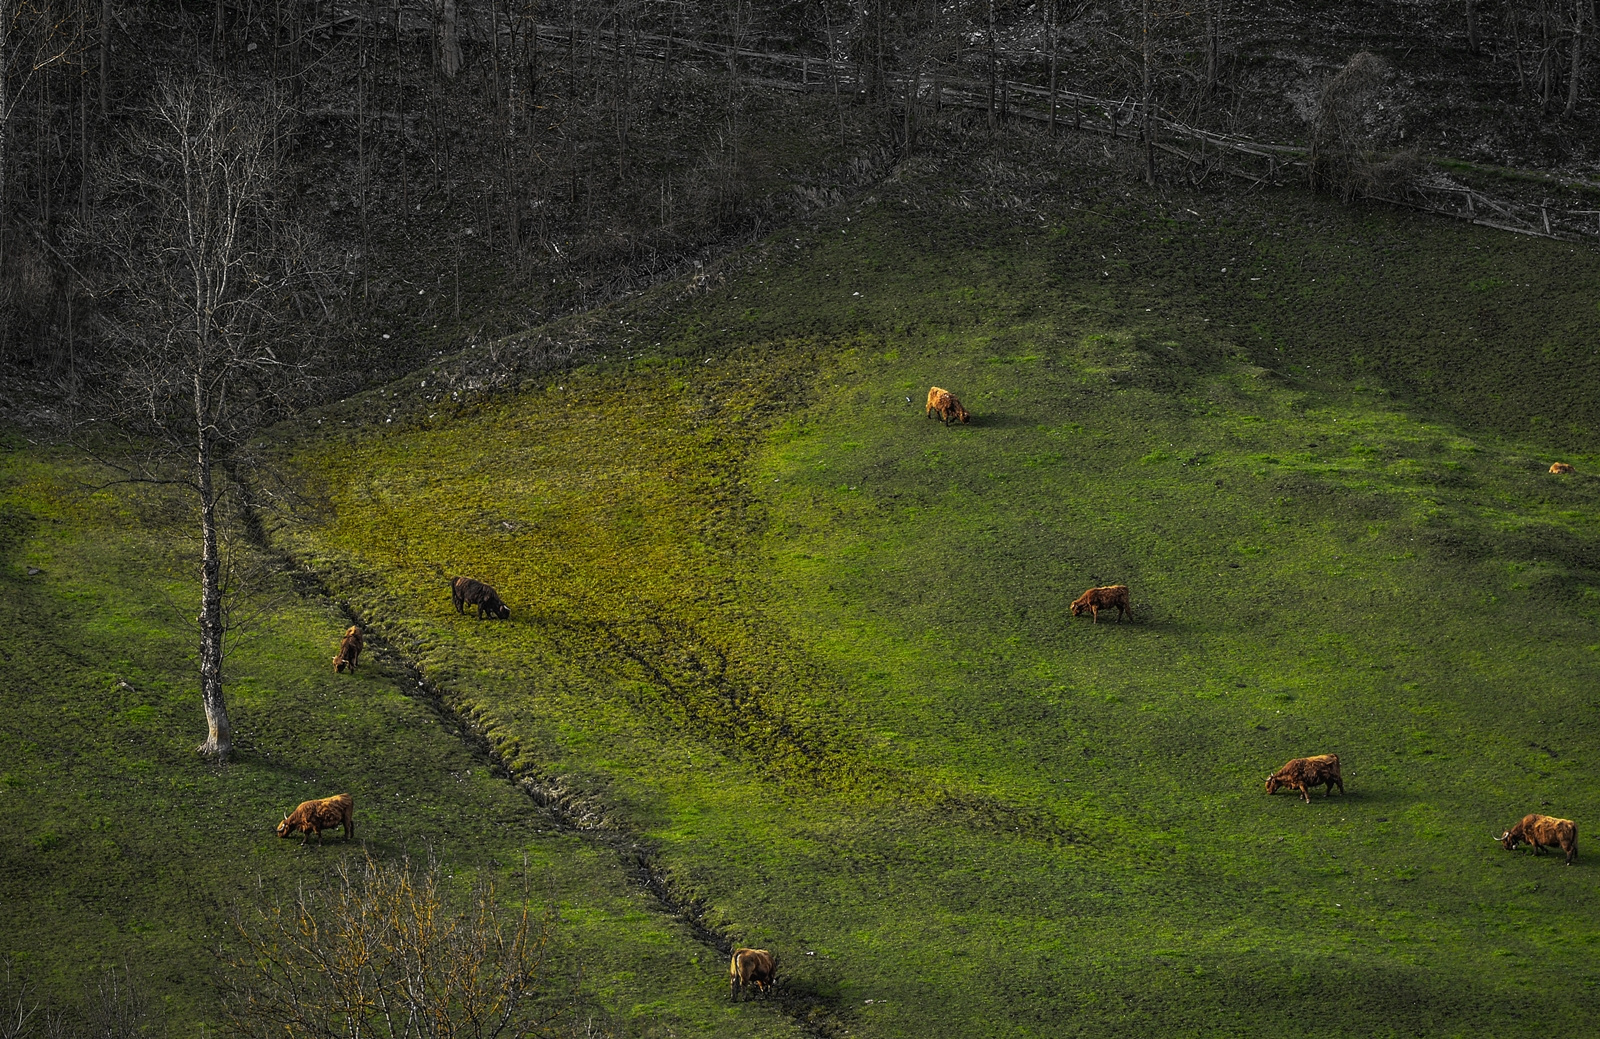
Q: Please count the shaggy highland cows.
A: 9